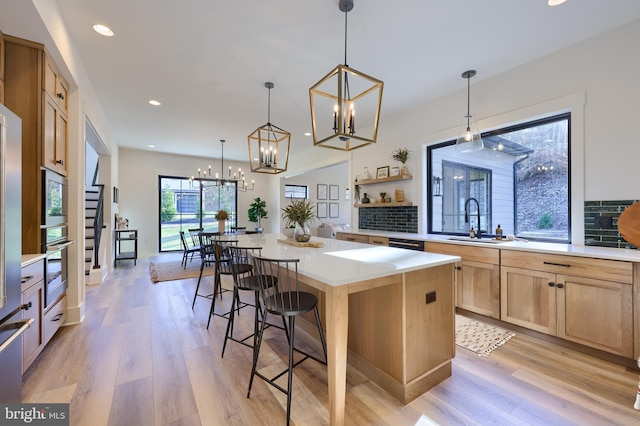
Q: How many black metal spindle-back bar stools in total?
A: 4